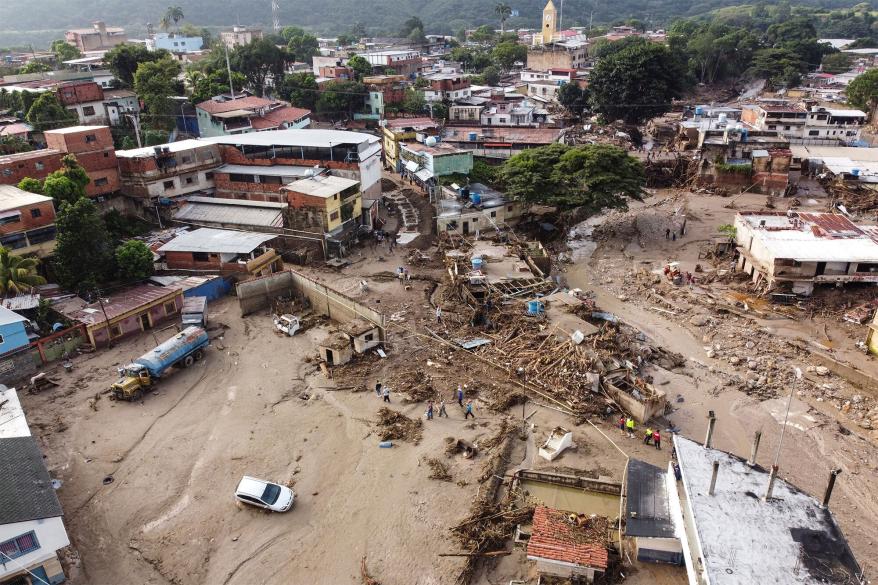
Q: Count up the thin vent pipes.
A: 5